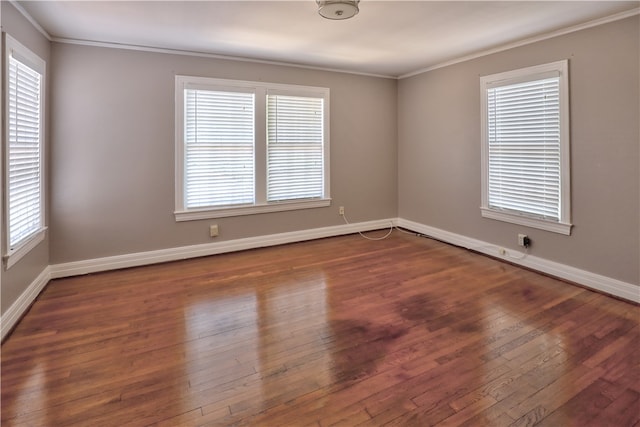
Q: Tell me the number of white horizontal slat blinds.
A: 4